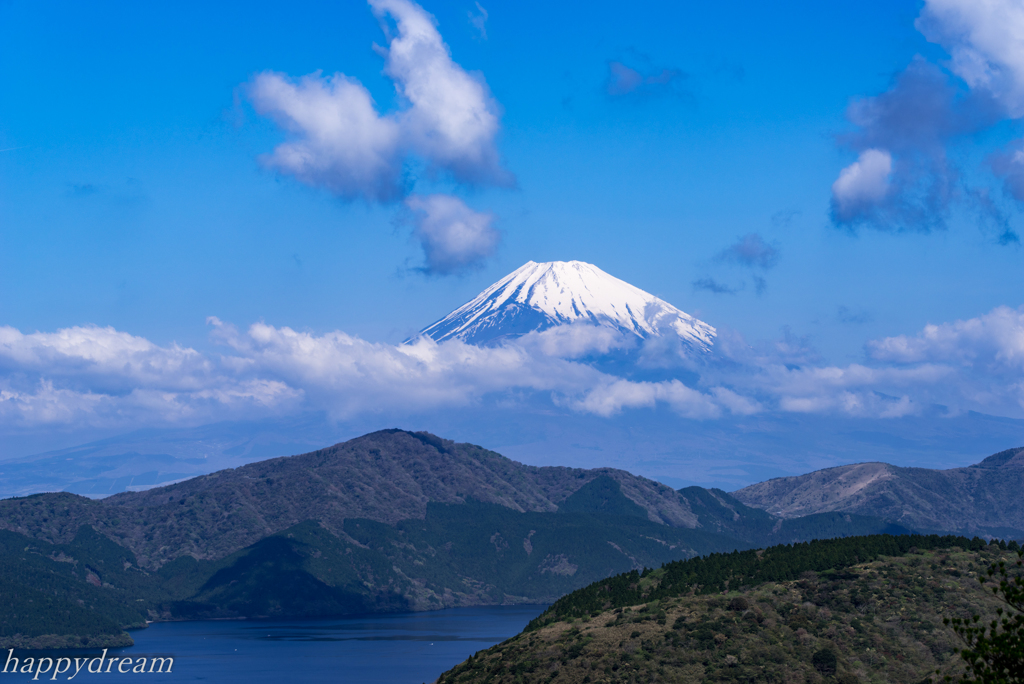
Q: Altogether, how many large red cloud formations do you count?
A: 0